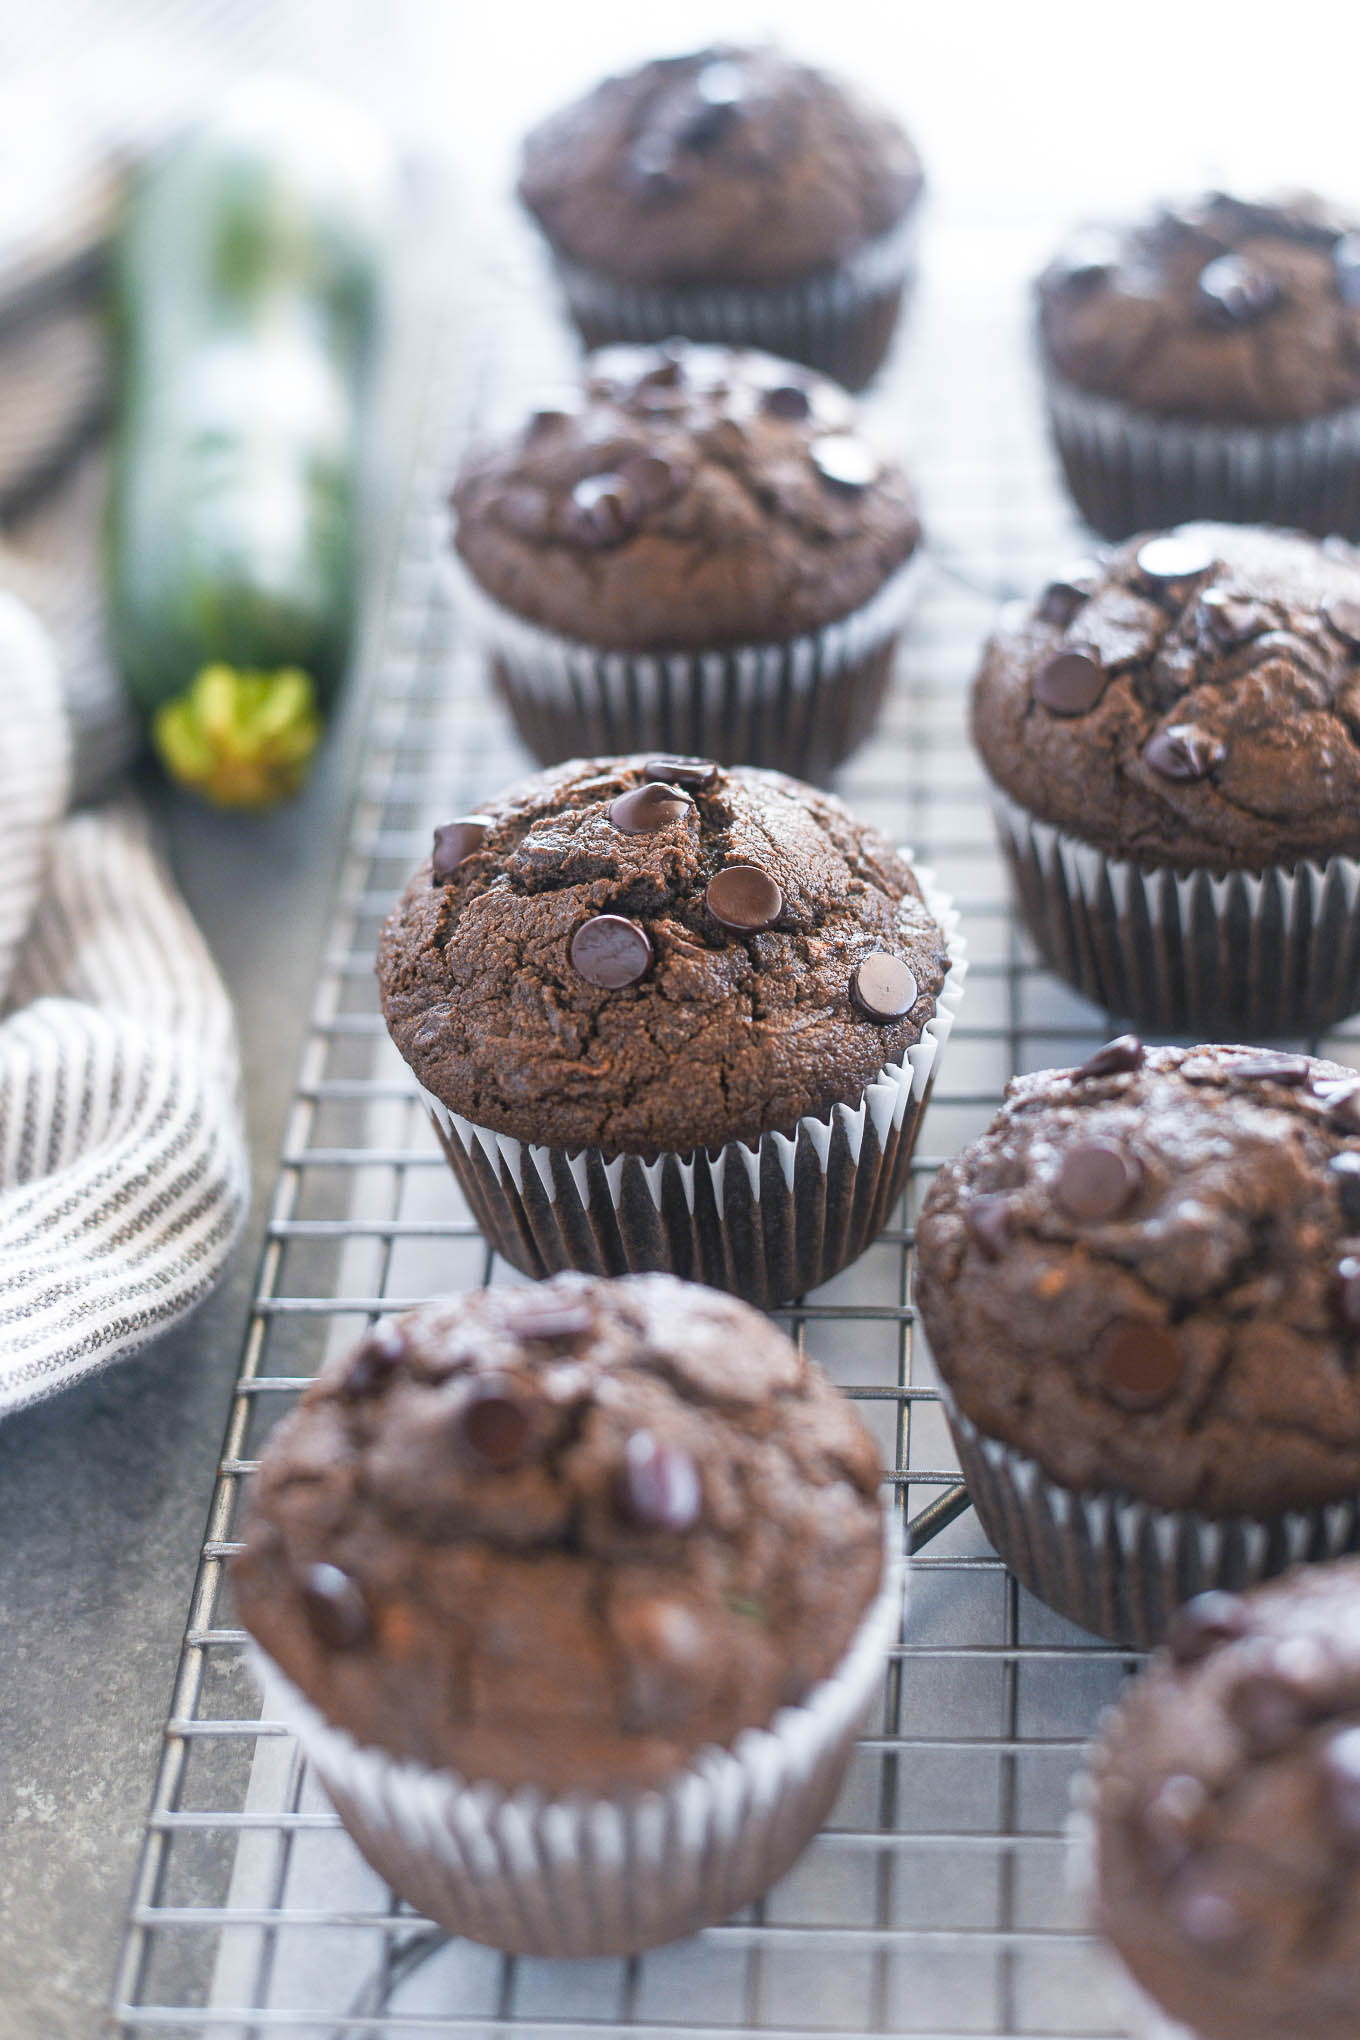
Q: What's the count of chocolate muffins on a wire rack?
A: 8